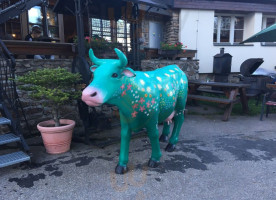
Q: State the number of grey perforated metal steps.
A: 3